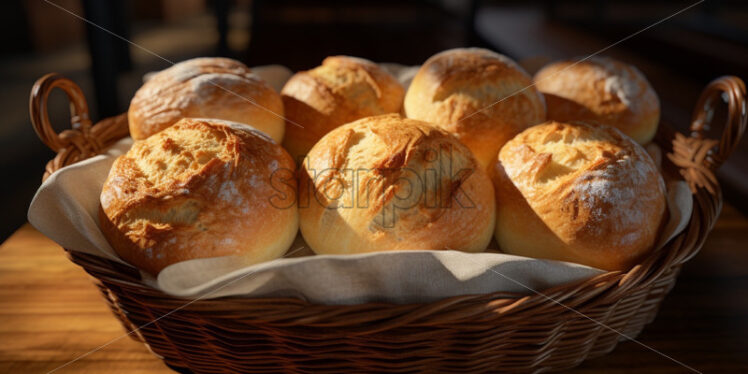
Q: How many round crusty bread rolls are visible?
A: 7